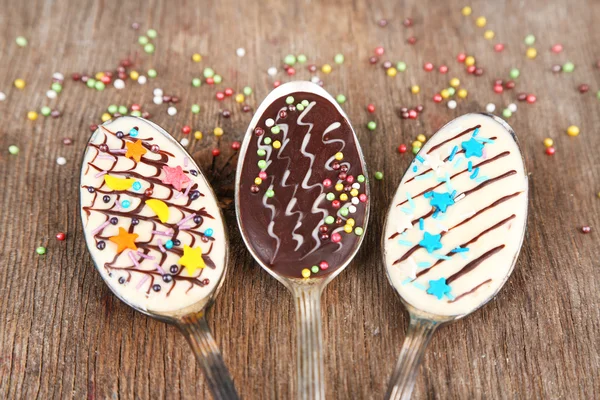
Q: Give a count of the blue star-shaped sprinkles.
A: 4